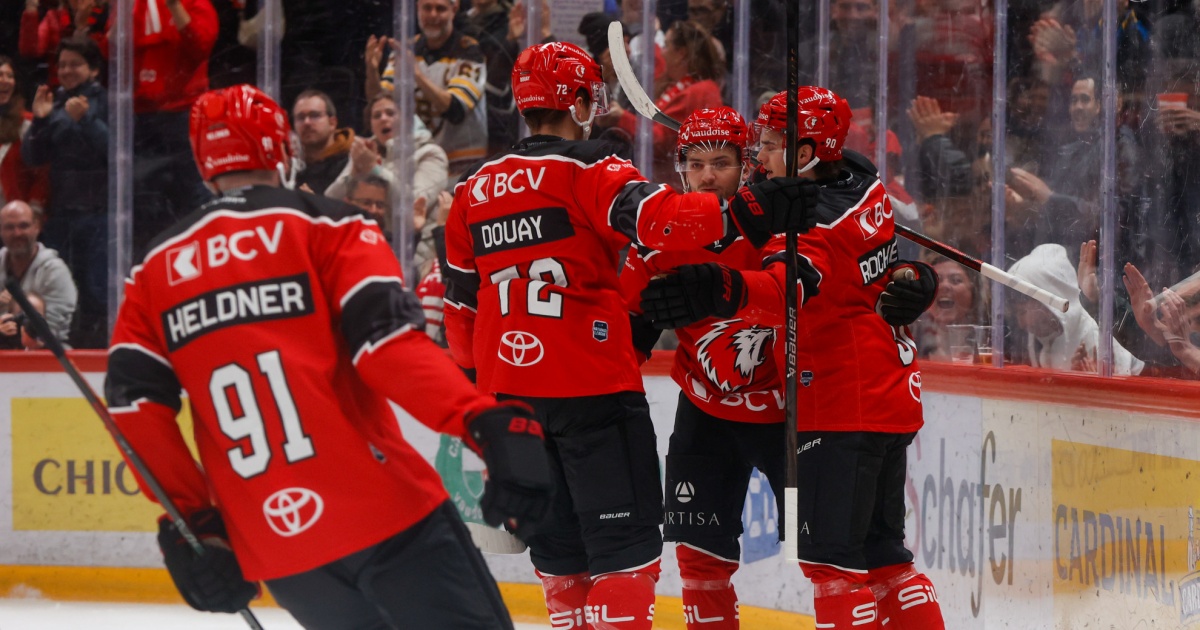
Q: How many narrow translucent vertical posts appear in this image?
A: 10